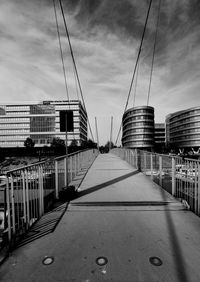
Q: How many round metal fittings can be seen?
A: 3